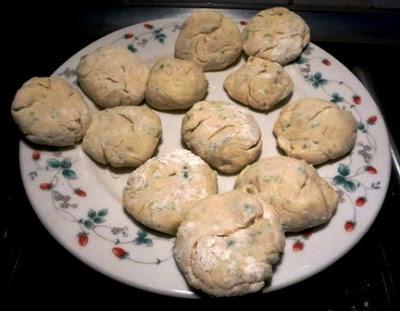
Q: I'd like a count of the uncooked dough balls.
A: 12